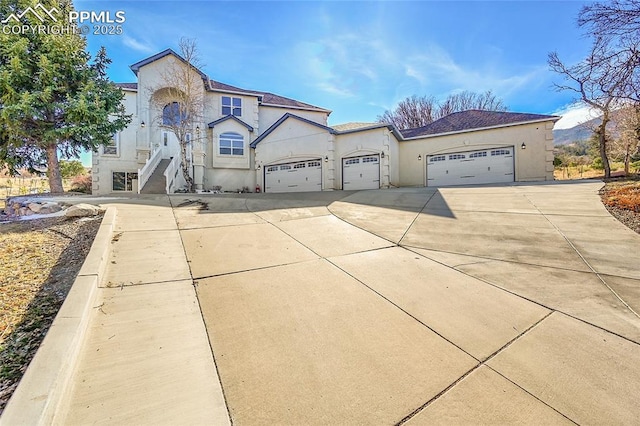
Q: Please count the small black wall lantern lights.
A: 7